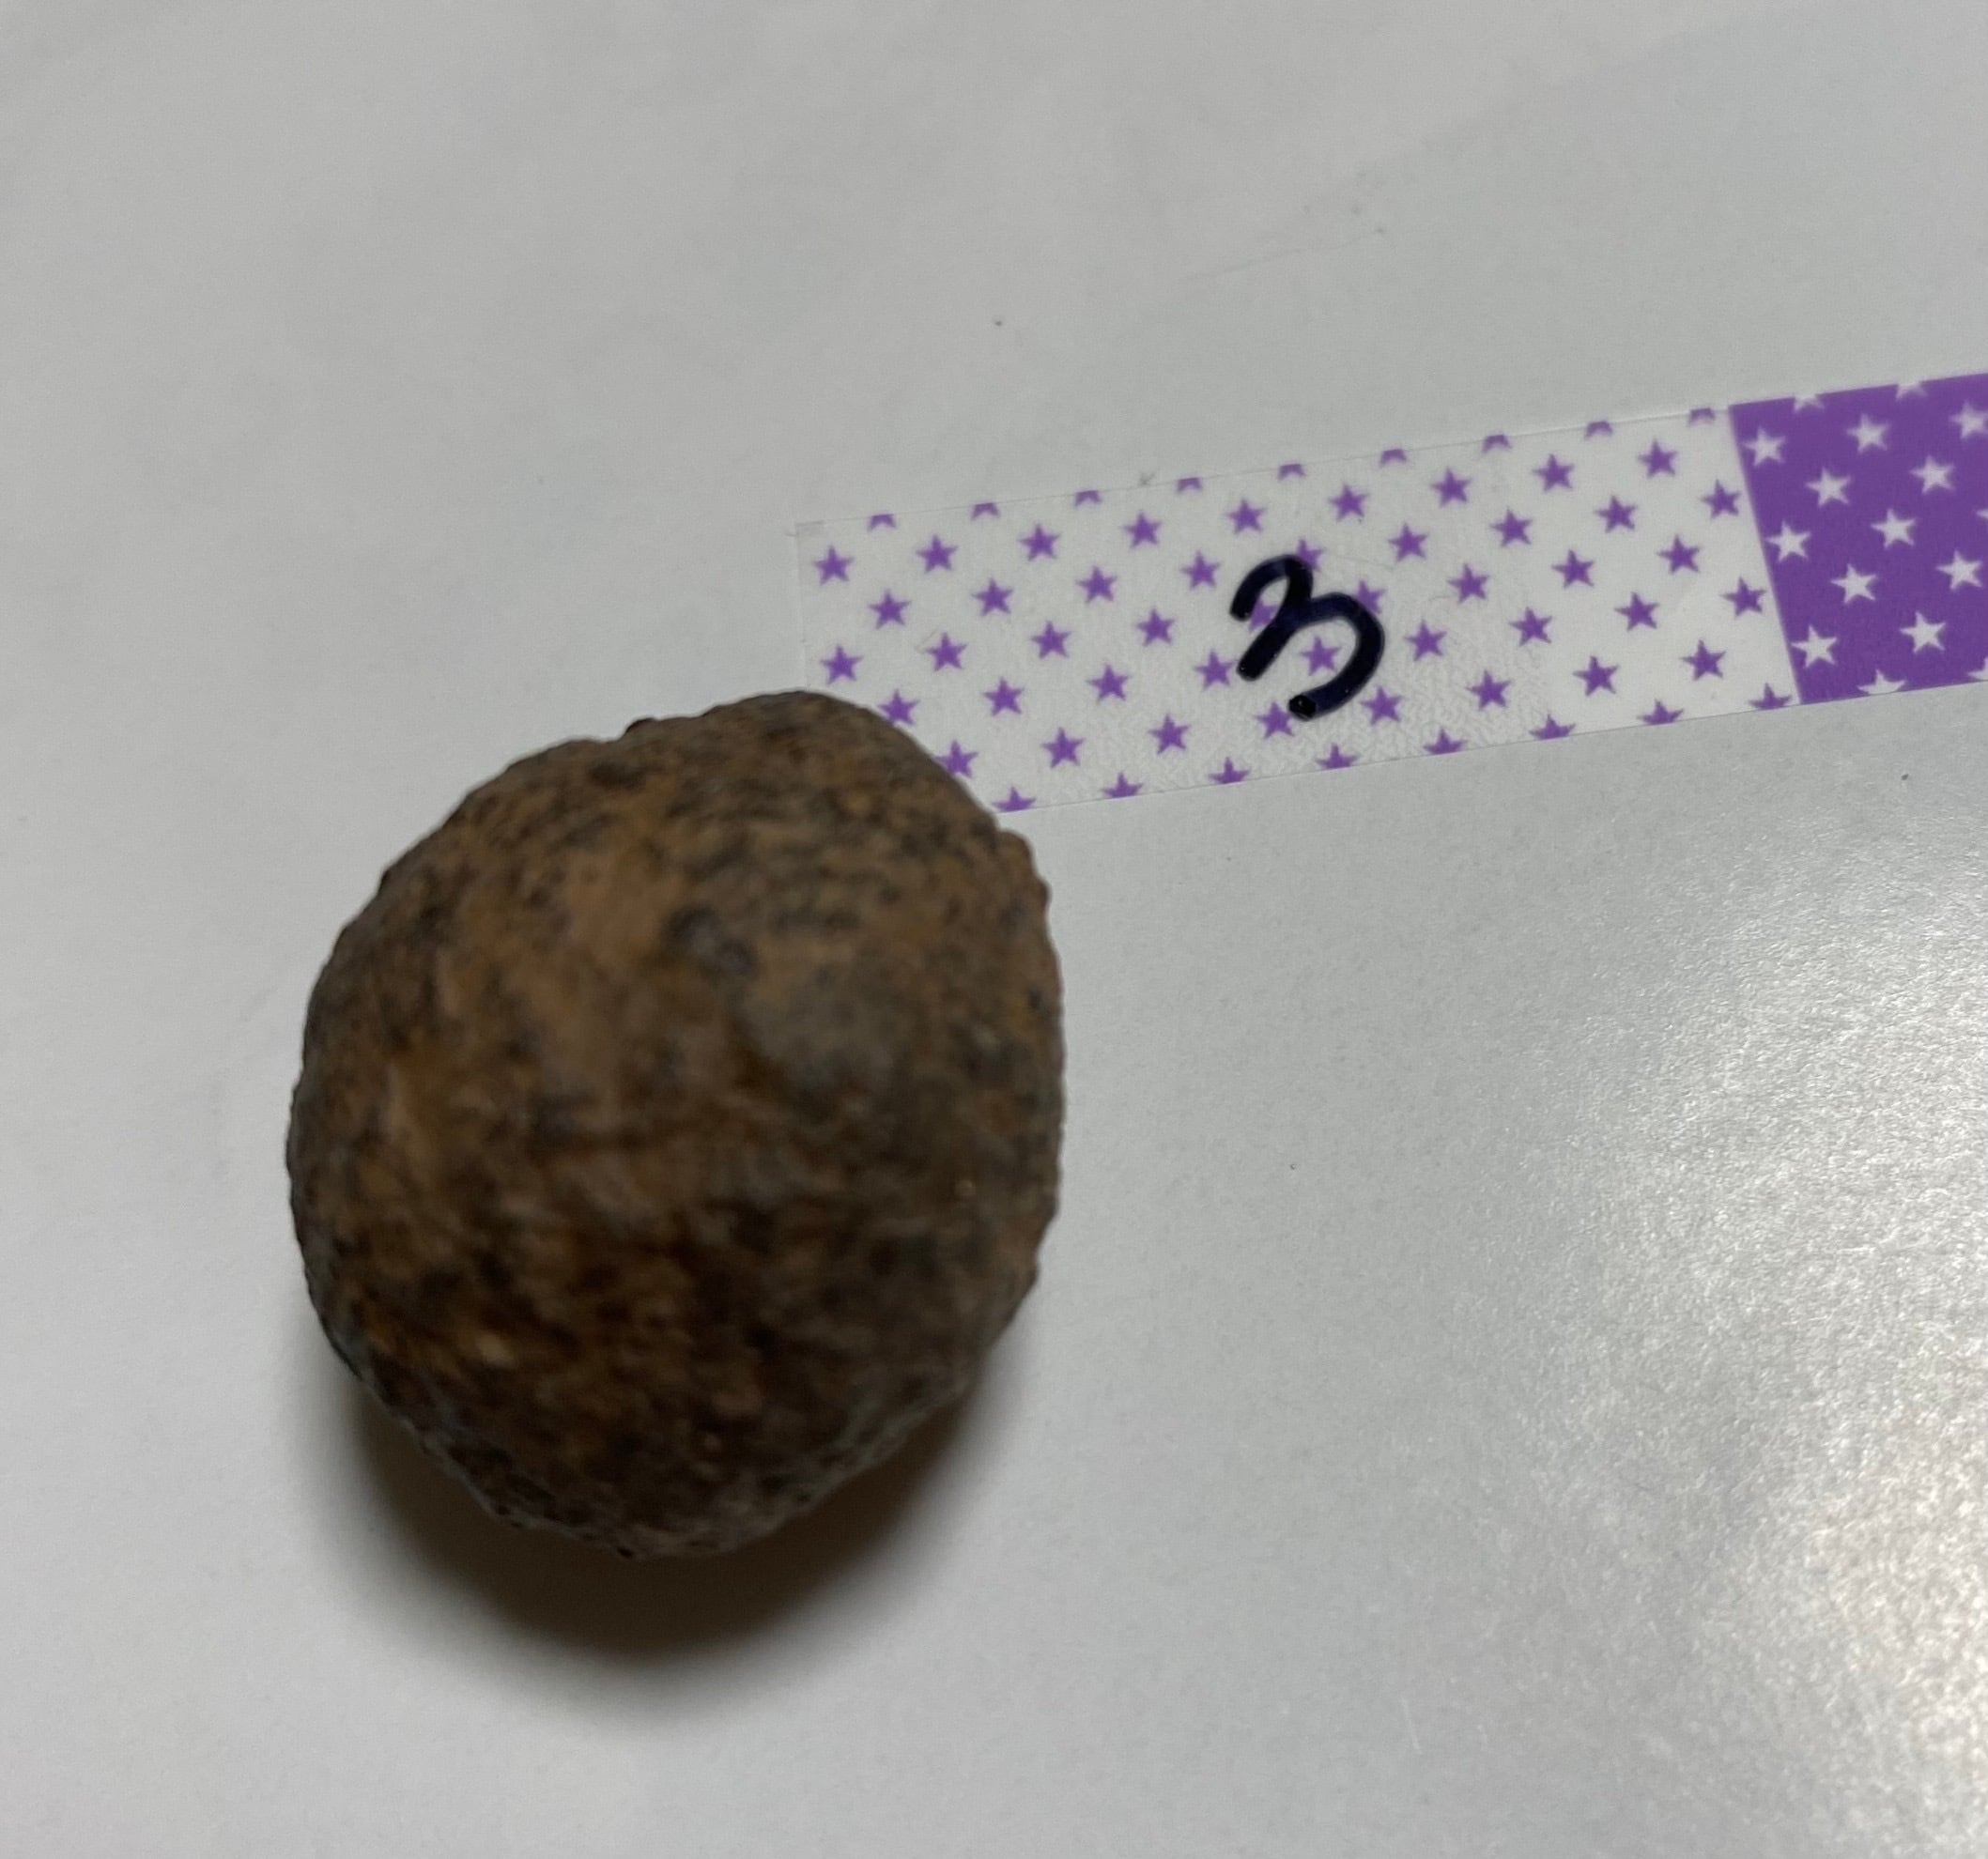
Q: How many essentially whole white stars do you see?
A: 11